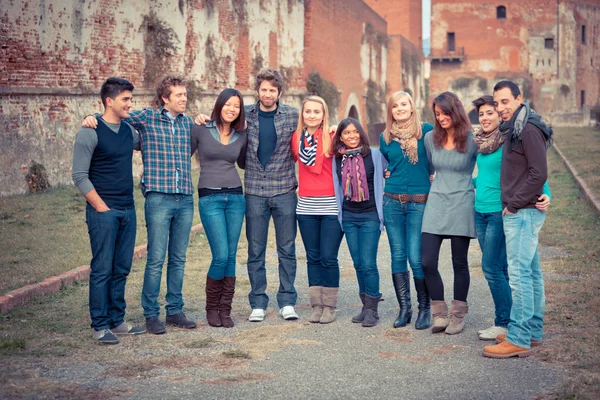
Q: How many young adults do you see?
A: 10